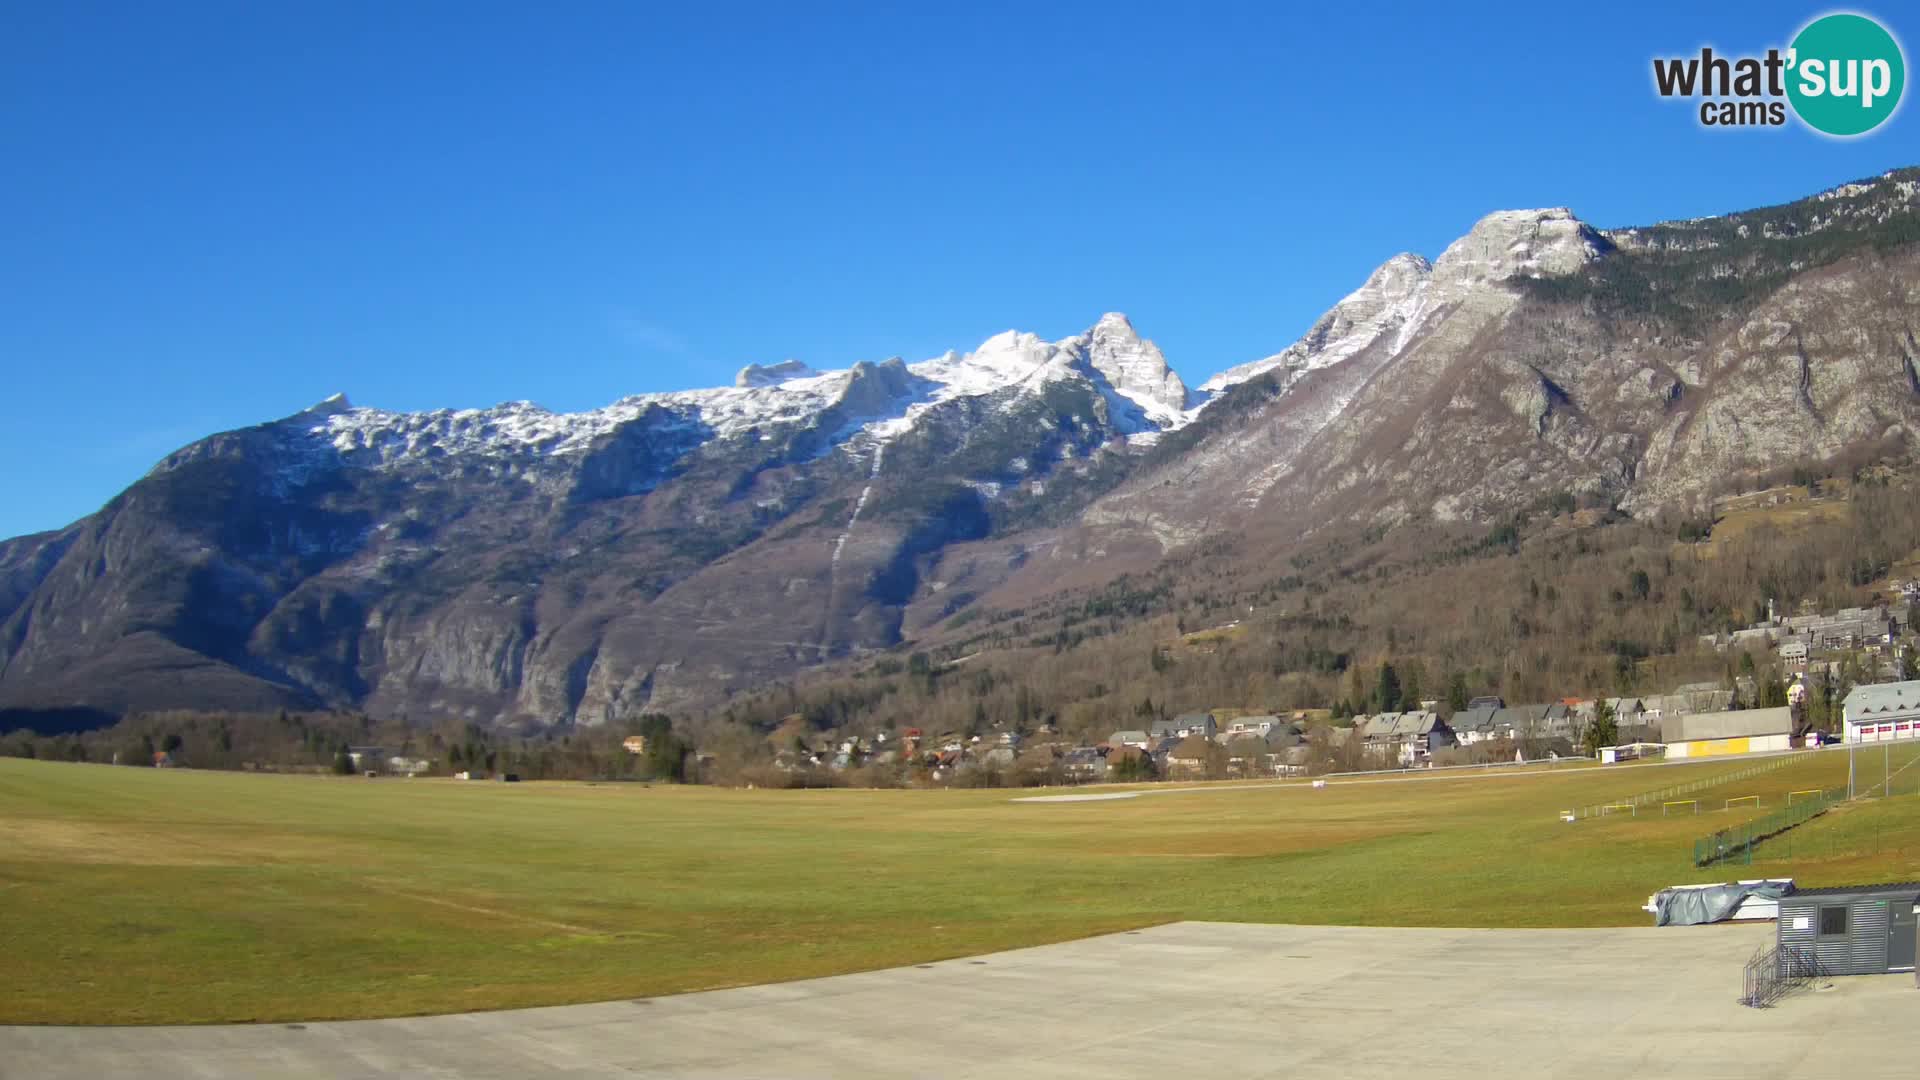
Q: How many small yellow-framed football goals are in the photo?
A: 4